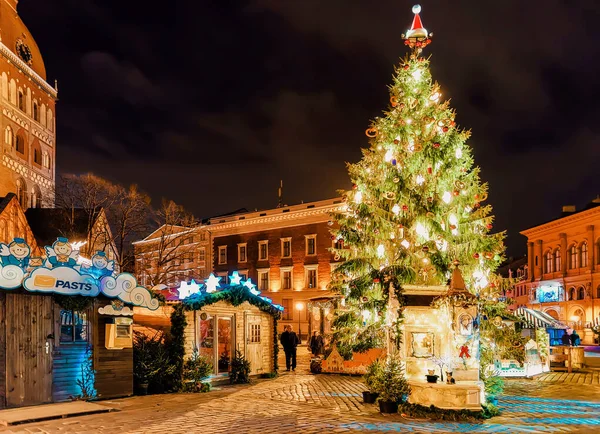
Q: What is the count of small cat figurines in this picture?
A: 2